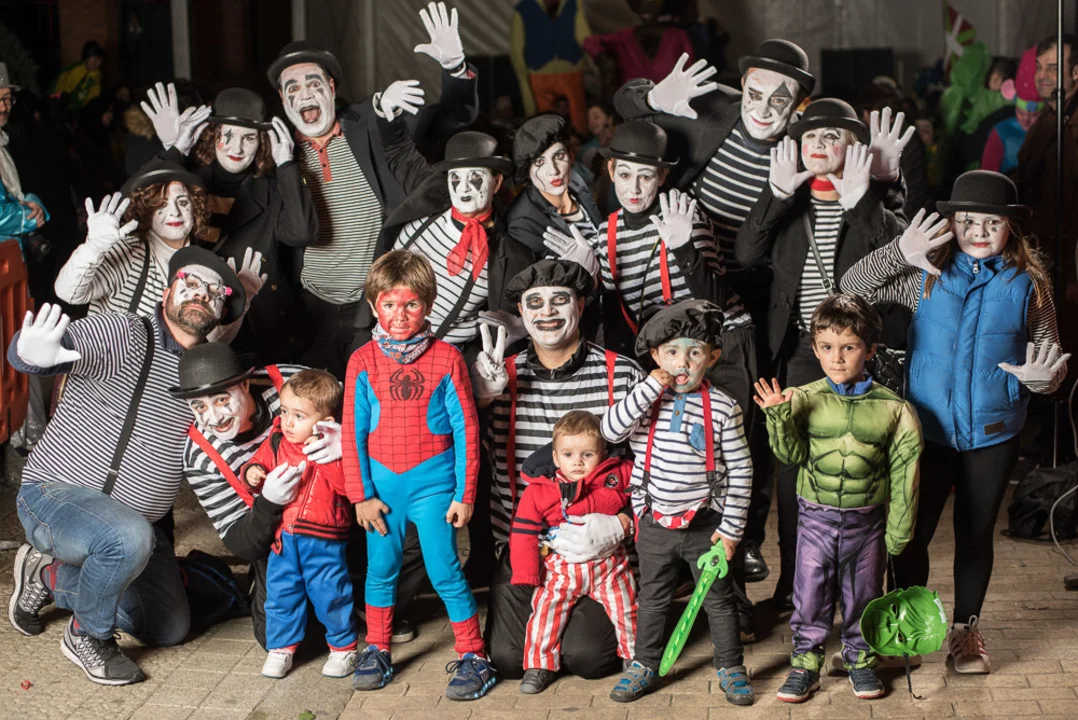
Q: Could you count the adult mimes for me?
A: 11